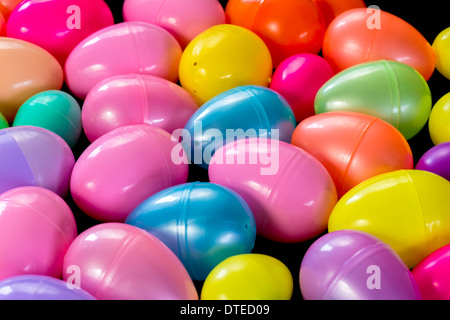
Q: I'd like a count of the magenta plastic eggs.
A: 3